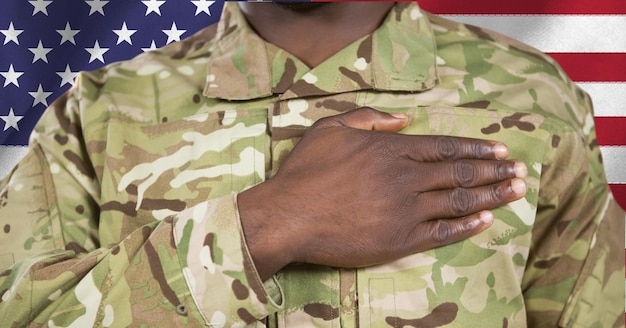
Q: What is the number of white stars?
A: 15